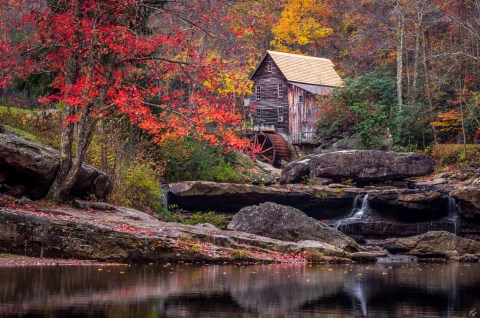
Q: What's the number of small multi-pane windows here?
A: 6